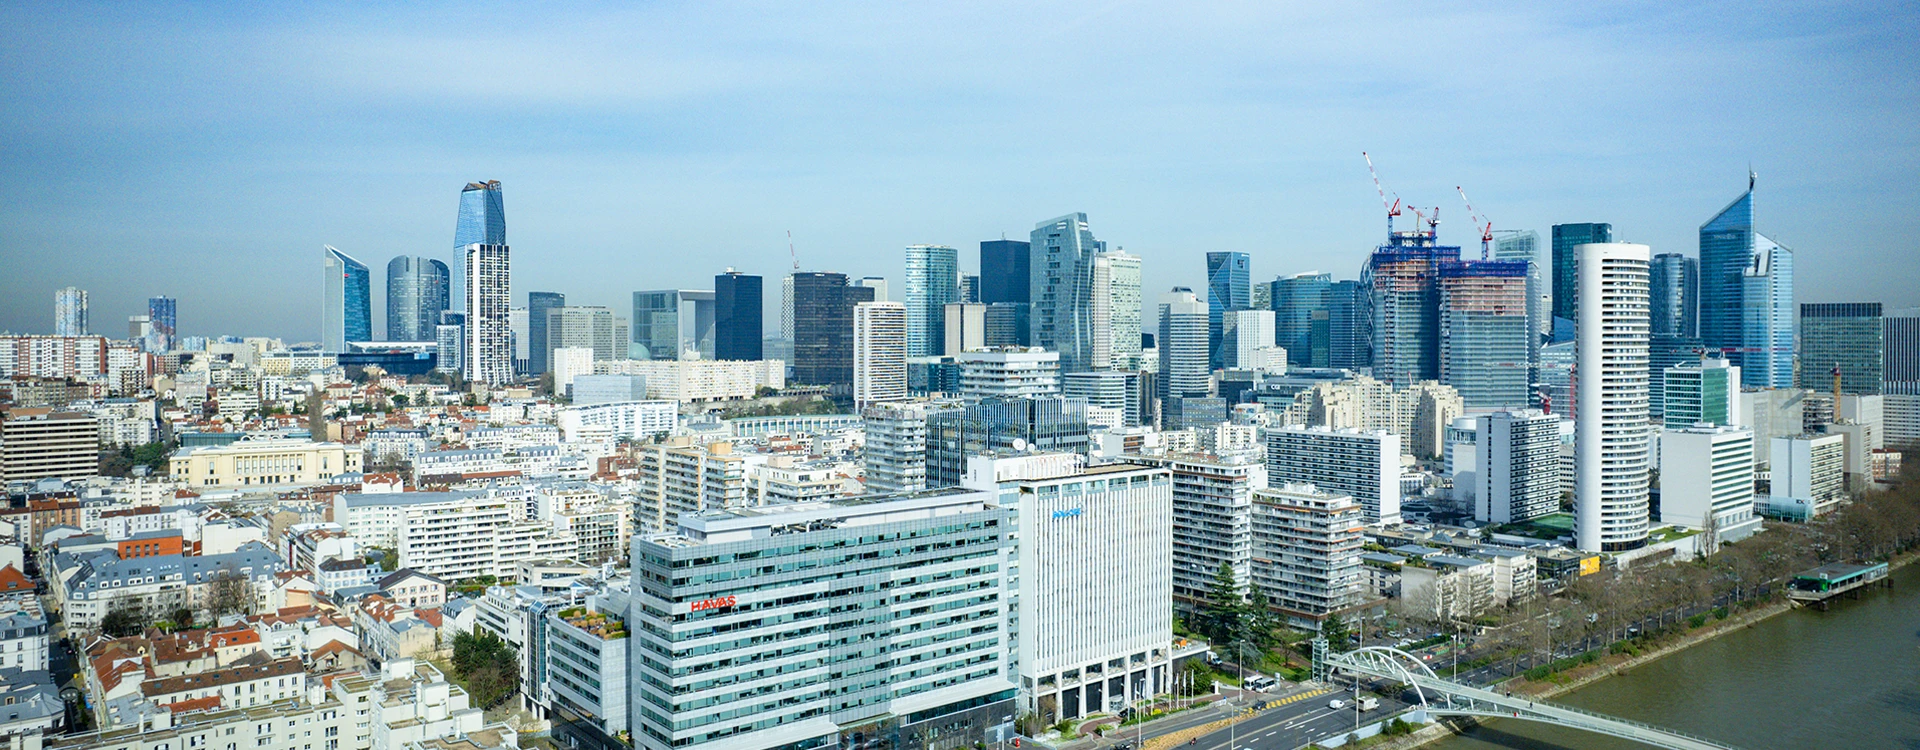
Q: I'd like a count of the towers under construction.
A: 2